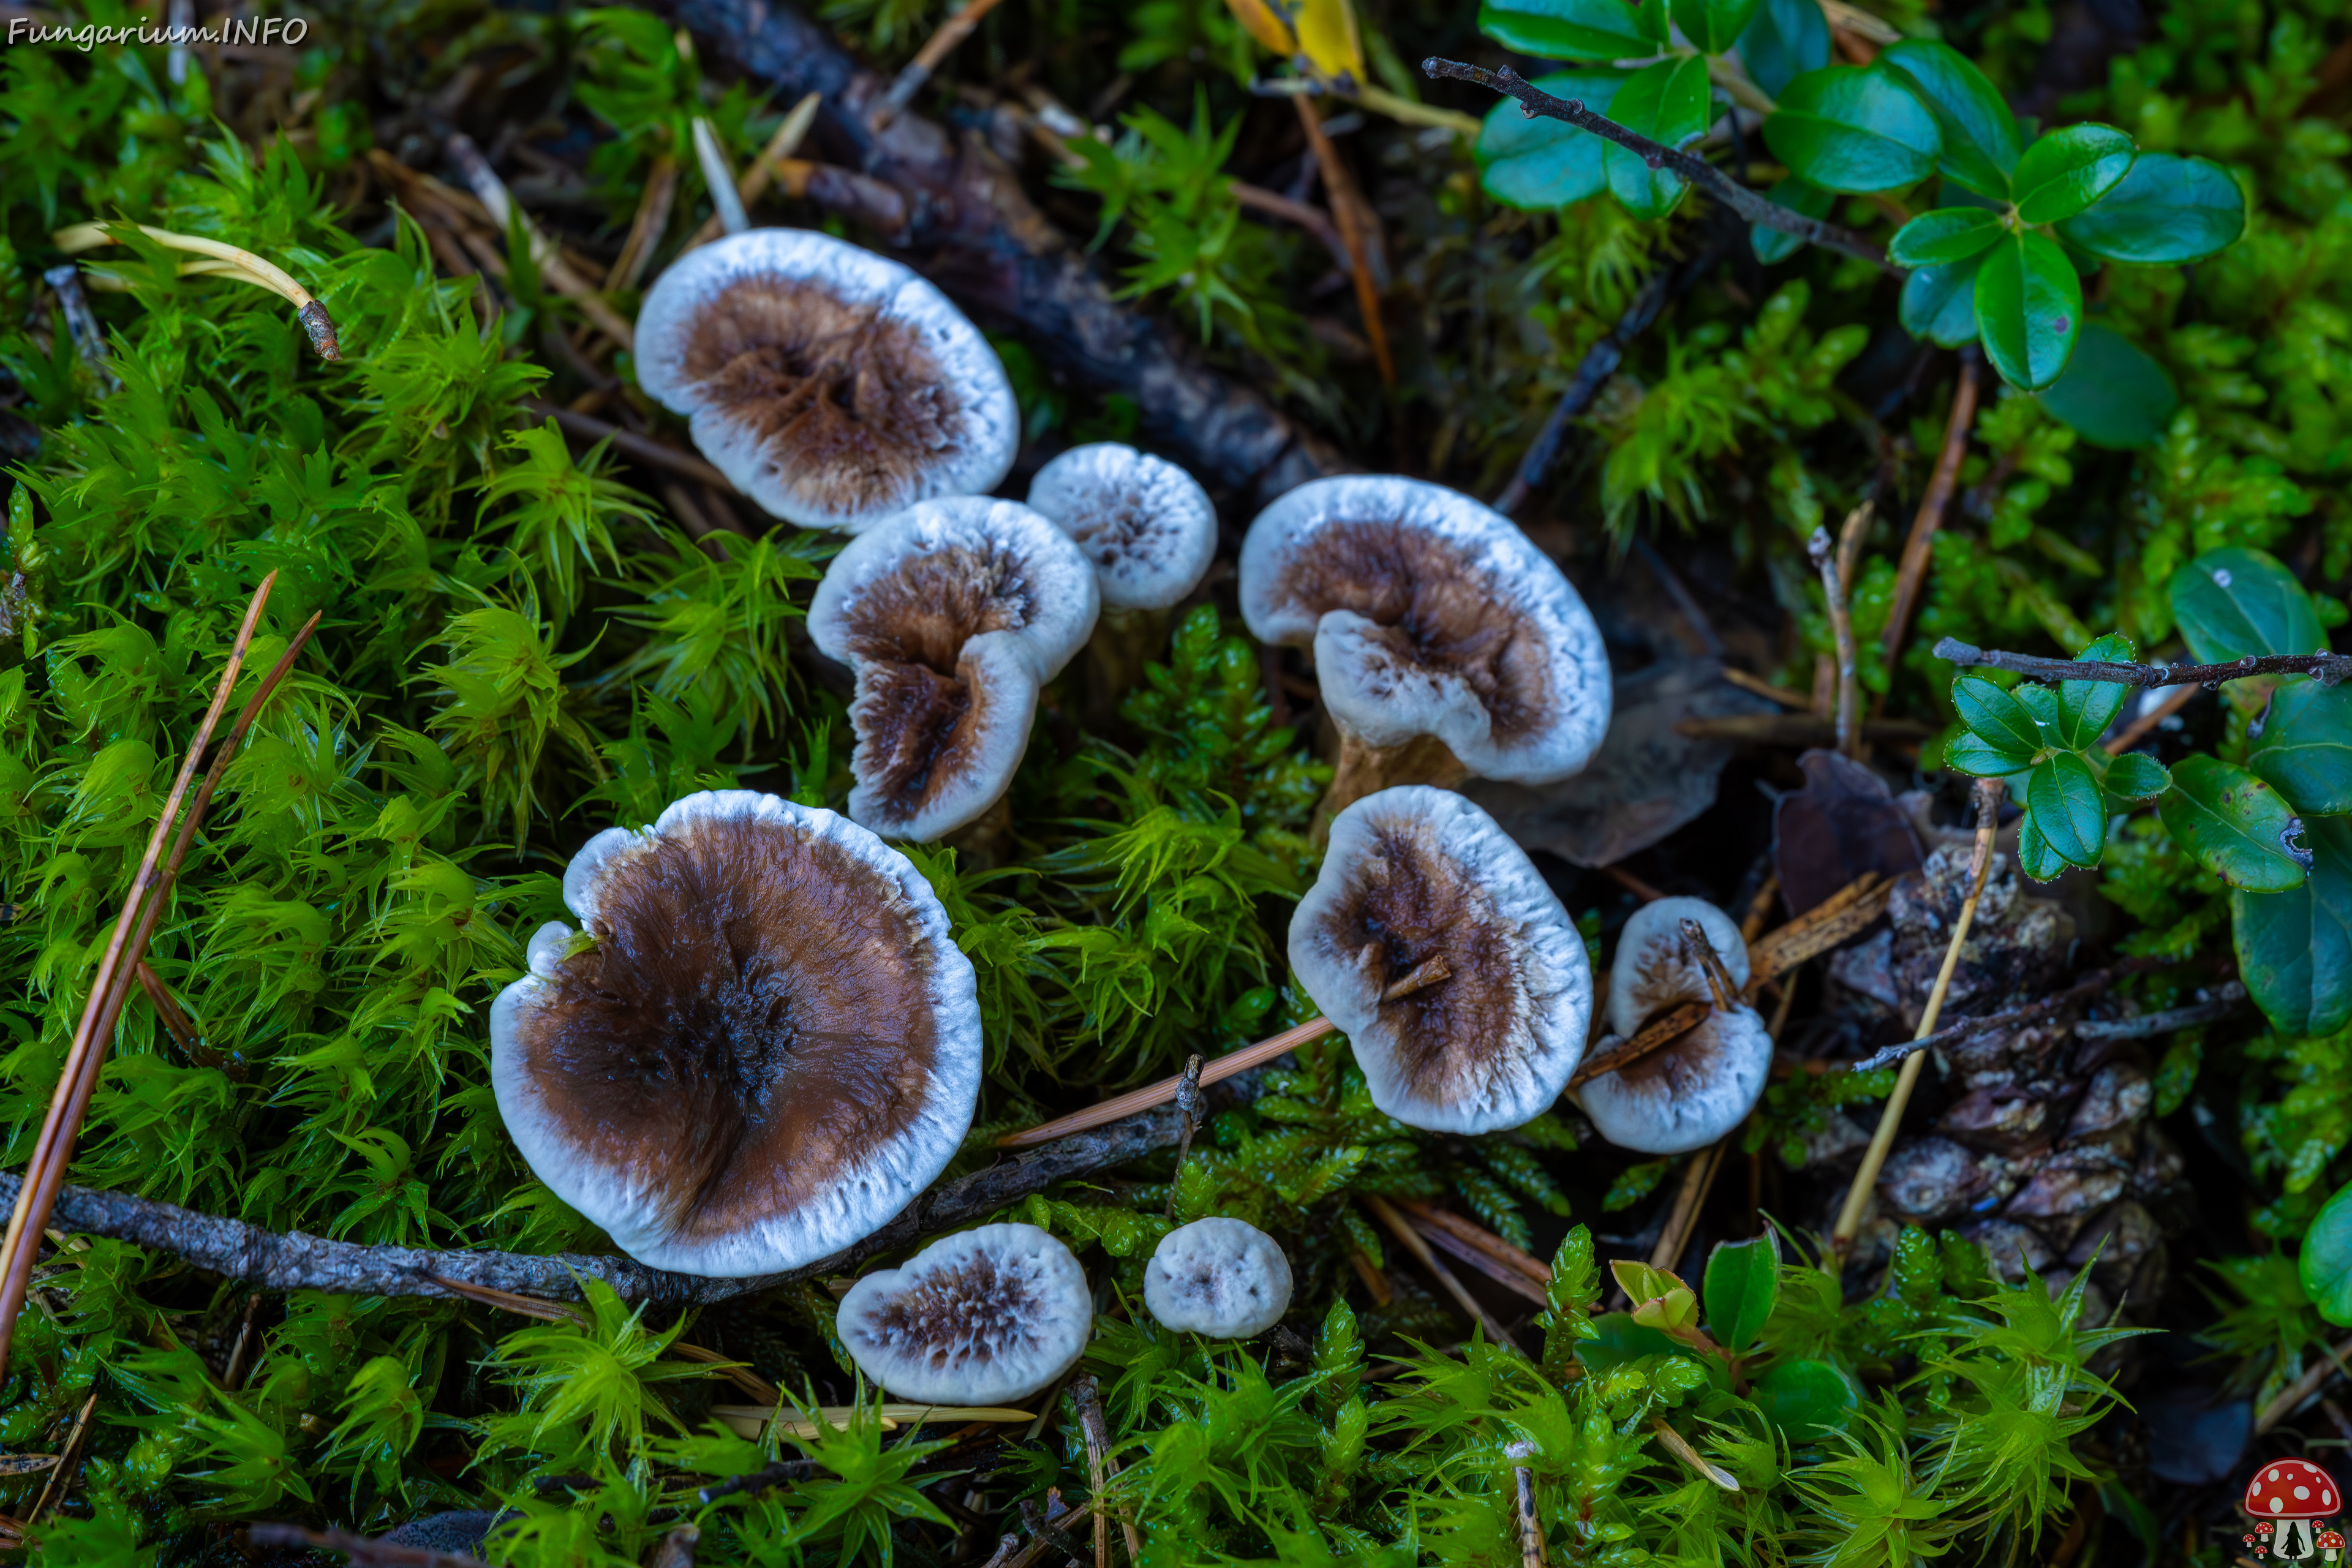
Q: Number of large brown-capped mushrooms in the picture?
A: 5